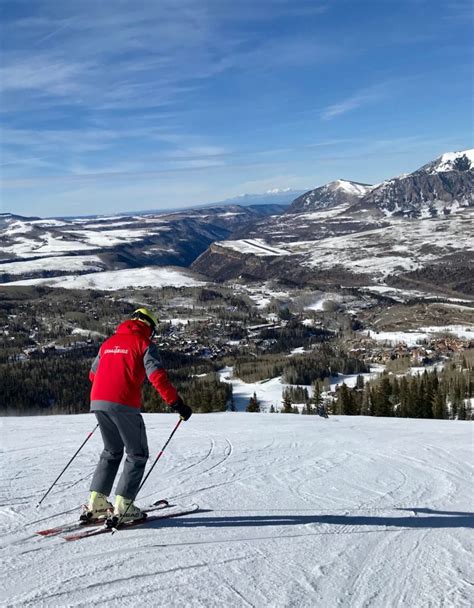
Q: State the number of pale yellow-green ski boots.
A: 2